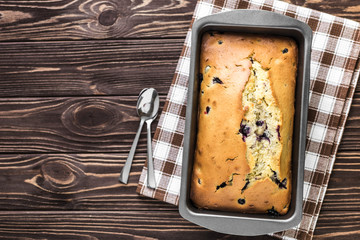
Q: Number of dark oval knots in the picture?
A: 3